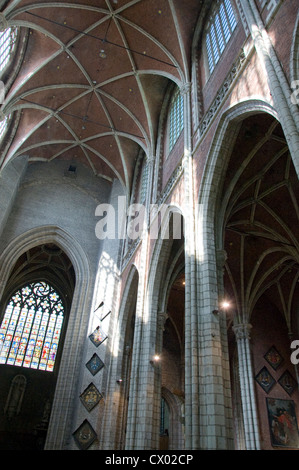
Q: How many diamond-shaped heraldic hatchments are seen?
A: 8